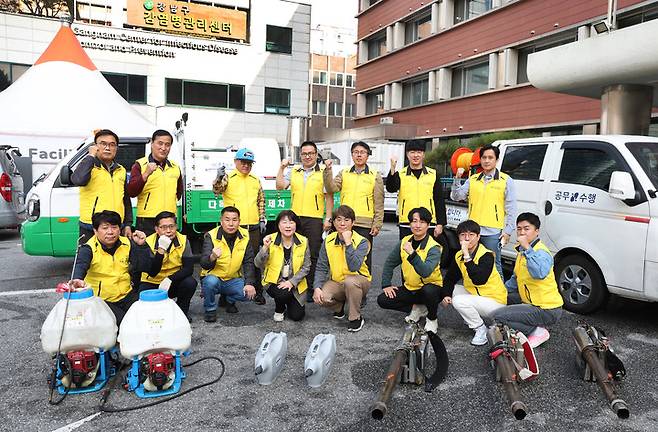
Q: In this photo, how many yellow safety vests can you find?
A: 15